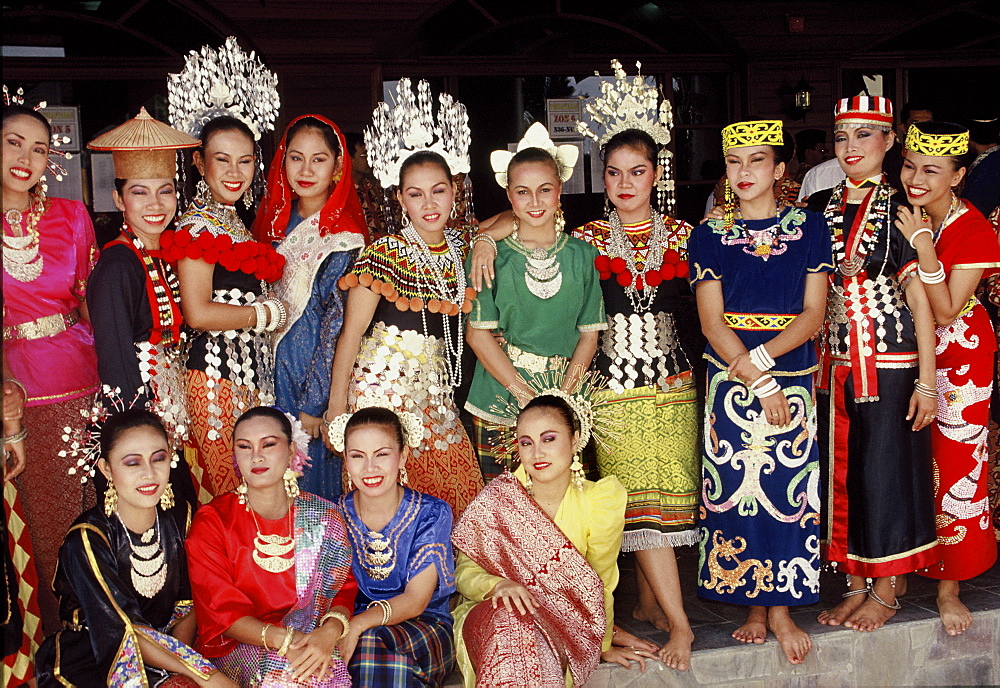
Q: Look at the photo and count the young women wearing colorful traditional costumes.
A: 14